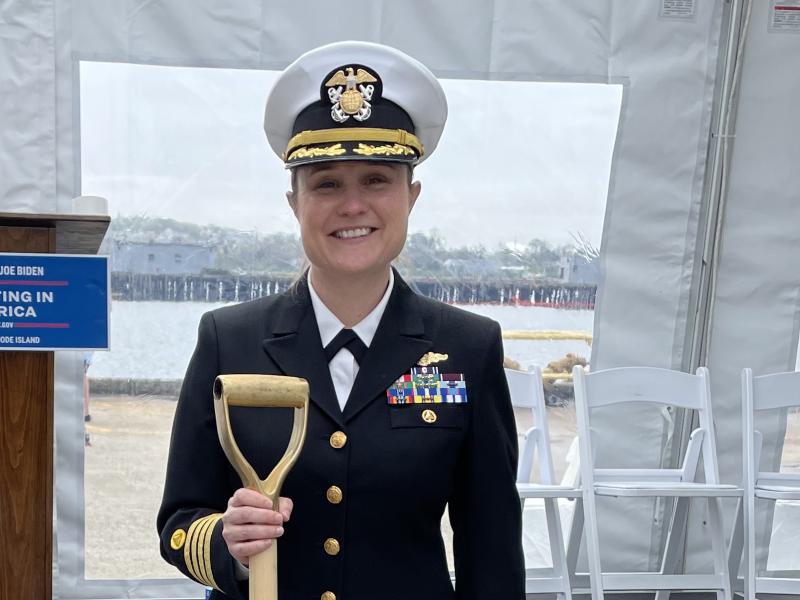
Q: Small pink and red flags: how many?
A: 0